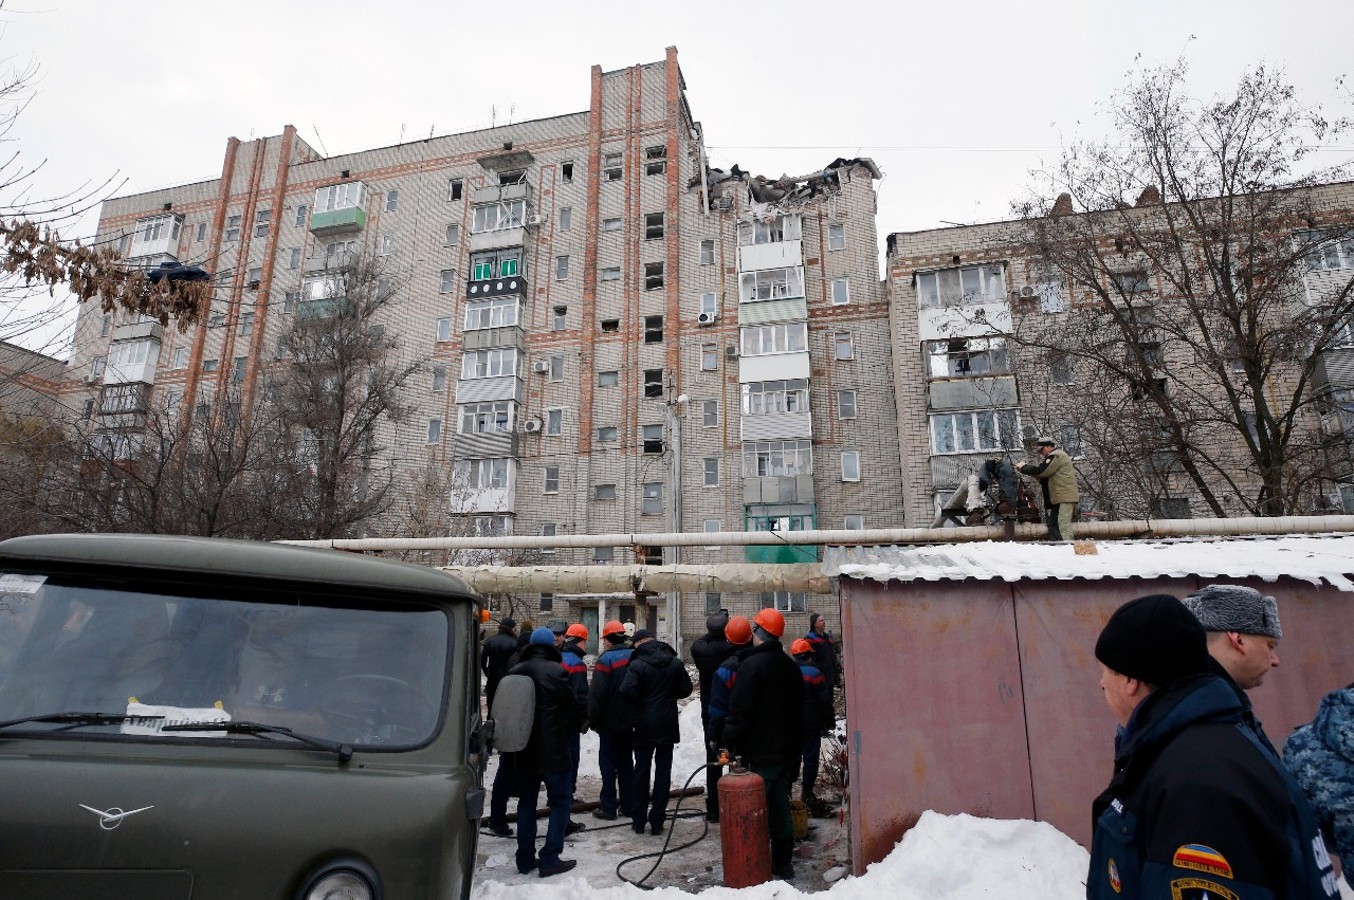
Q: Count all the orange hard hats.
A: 5